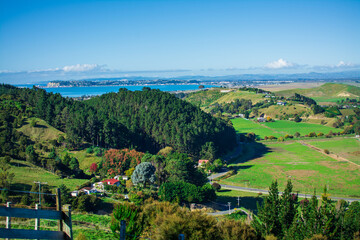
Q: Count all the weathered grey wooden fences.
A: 1